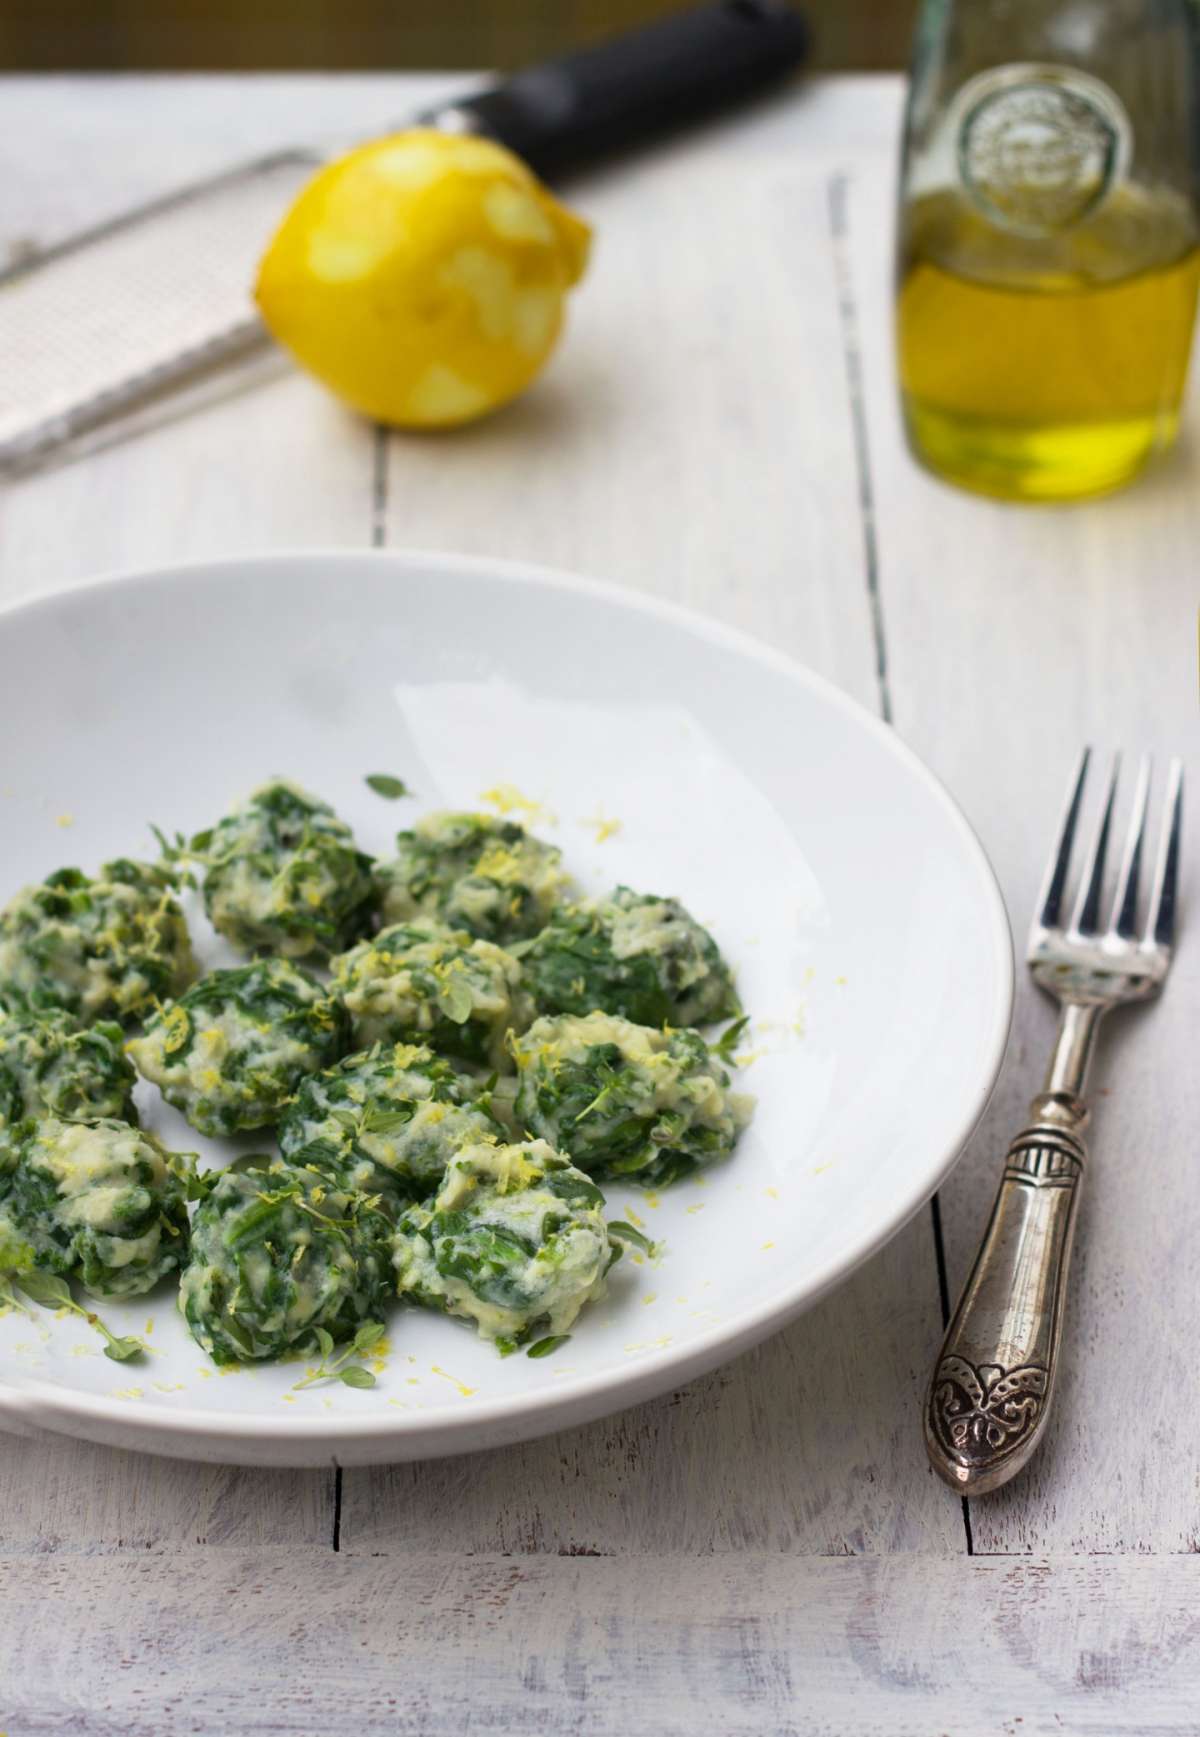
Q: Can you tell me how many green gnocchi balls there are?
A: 12